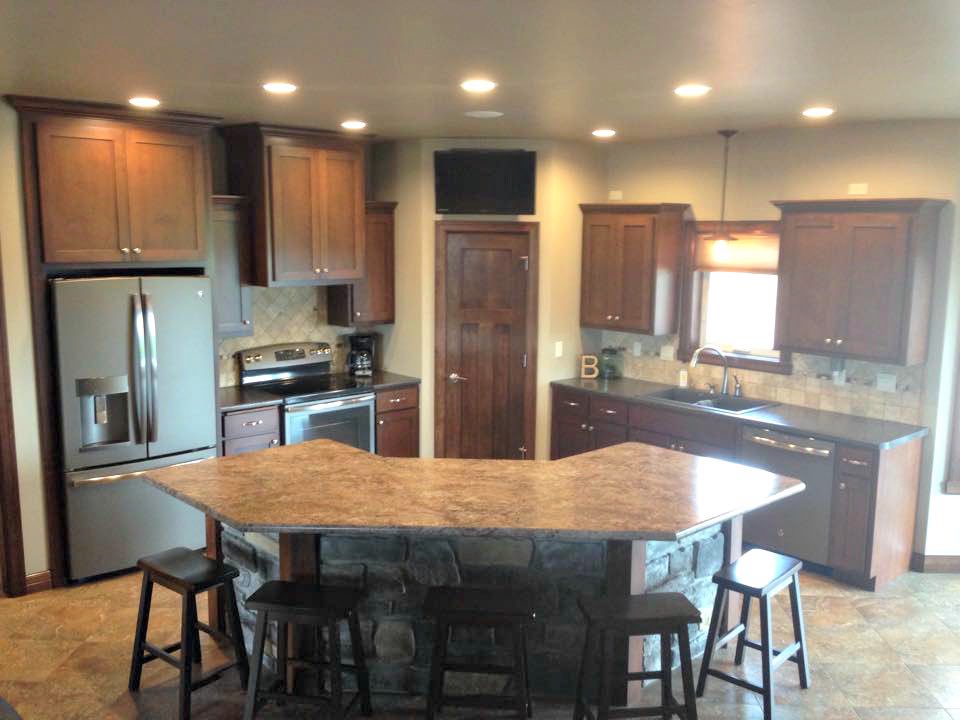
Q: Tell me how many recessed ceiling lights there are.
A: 7